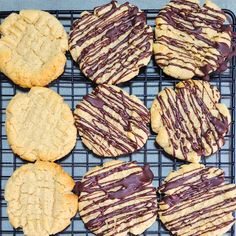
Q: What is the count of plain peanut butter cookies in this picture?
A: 3